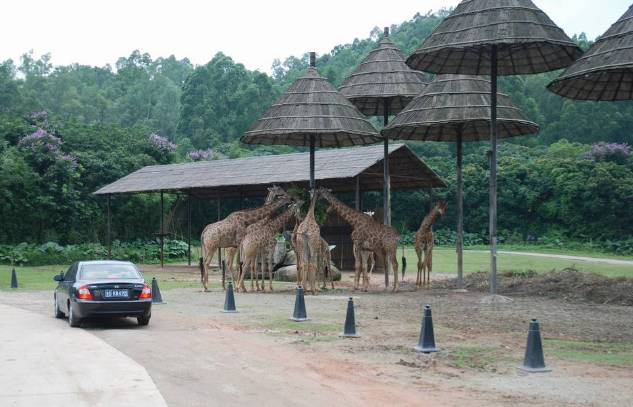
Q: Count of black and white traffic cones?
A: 7